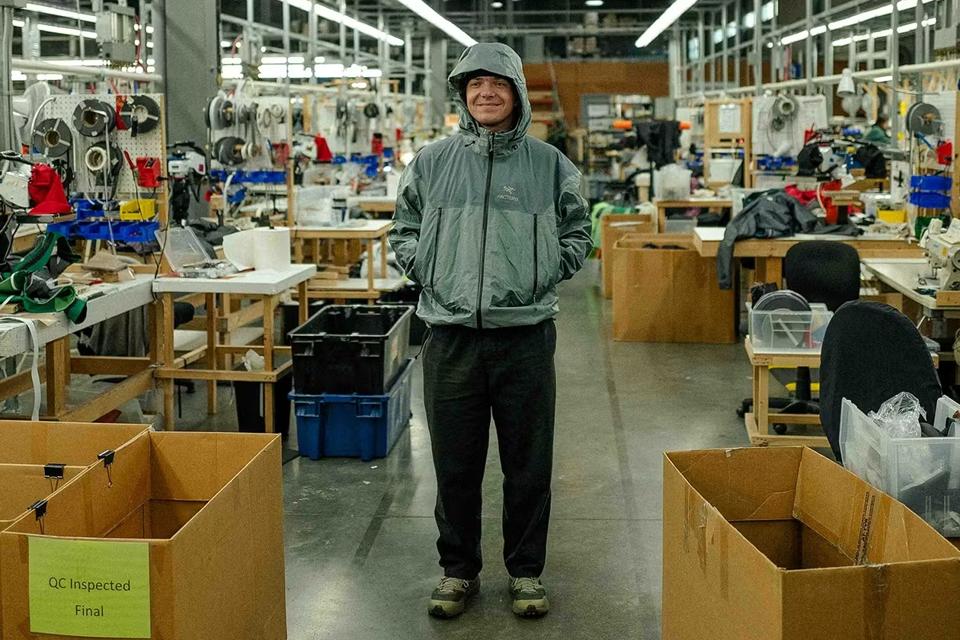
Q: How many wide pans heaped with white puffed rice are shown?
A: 0